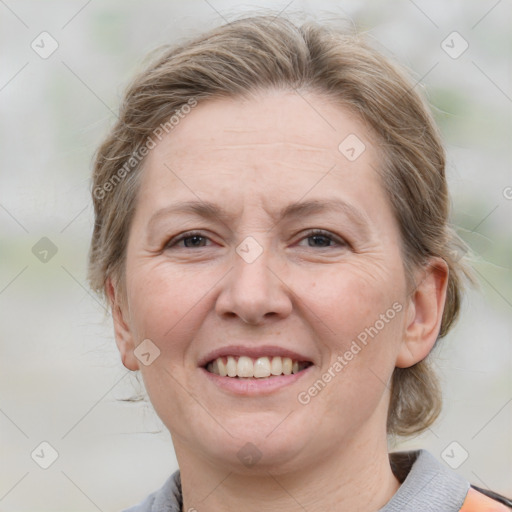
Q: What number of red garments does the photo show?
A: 0